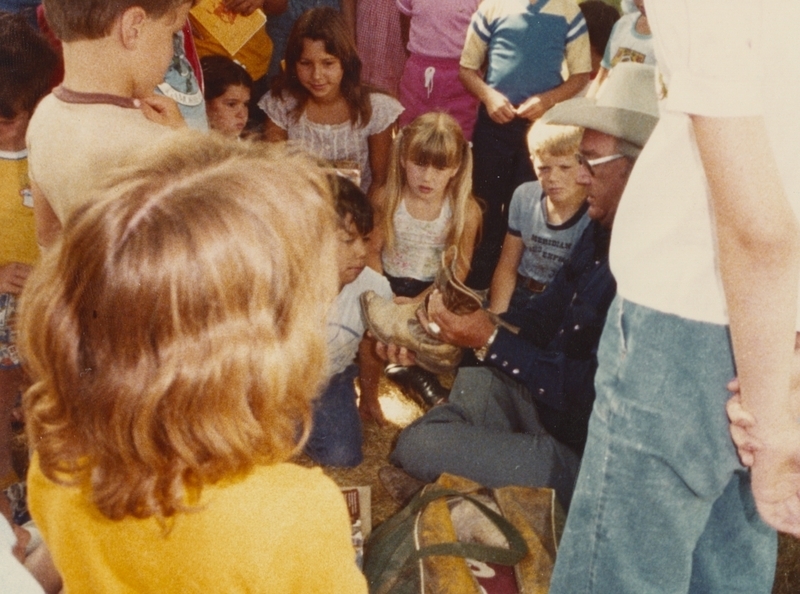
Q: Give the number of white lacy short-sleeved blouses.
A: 1